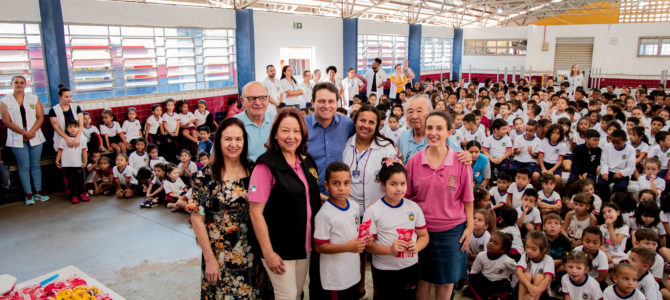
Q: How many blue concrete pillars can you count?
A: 5